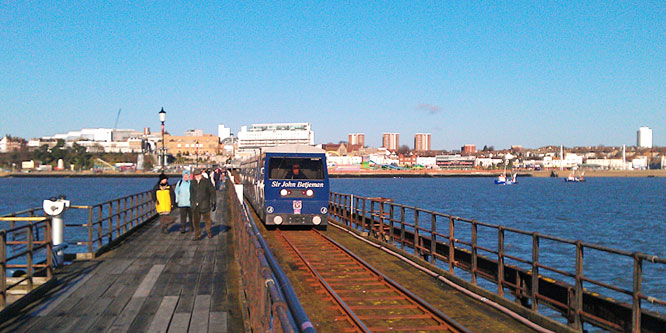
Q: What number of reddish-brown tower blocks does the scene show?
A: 3